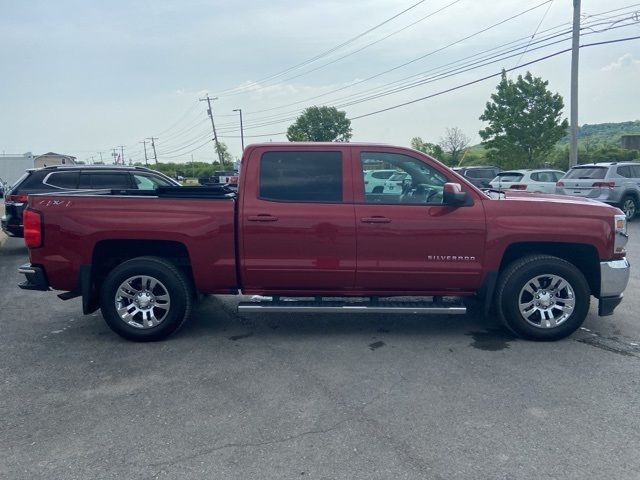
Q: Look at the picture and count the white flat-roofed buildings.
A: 1